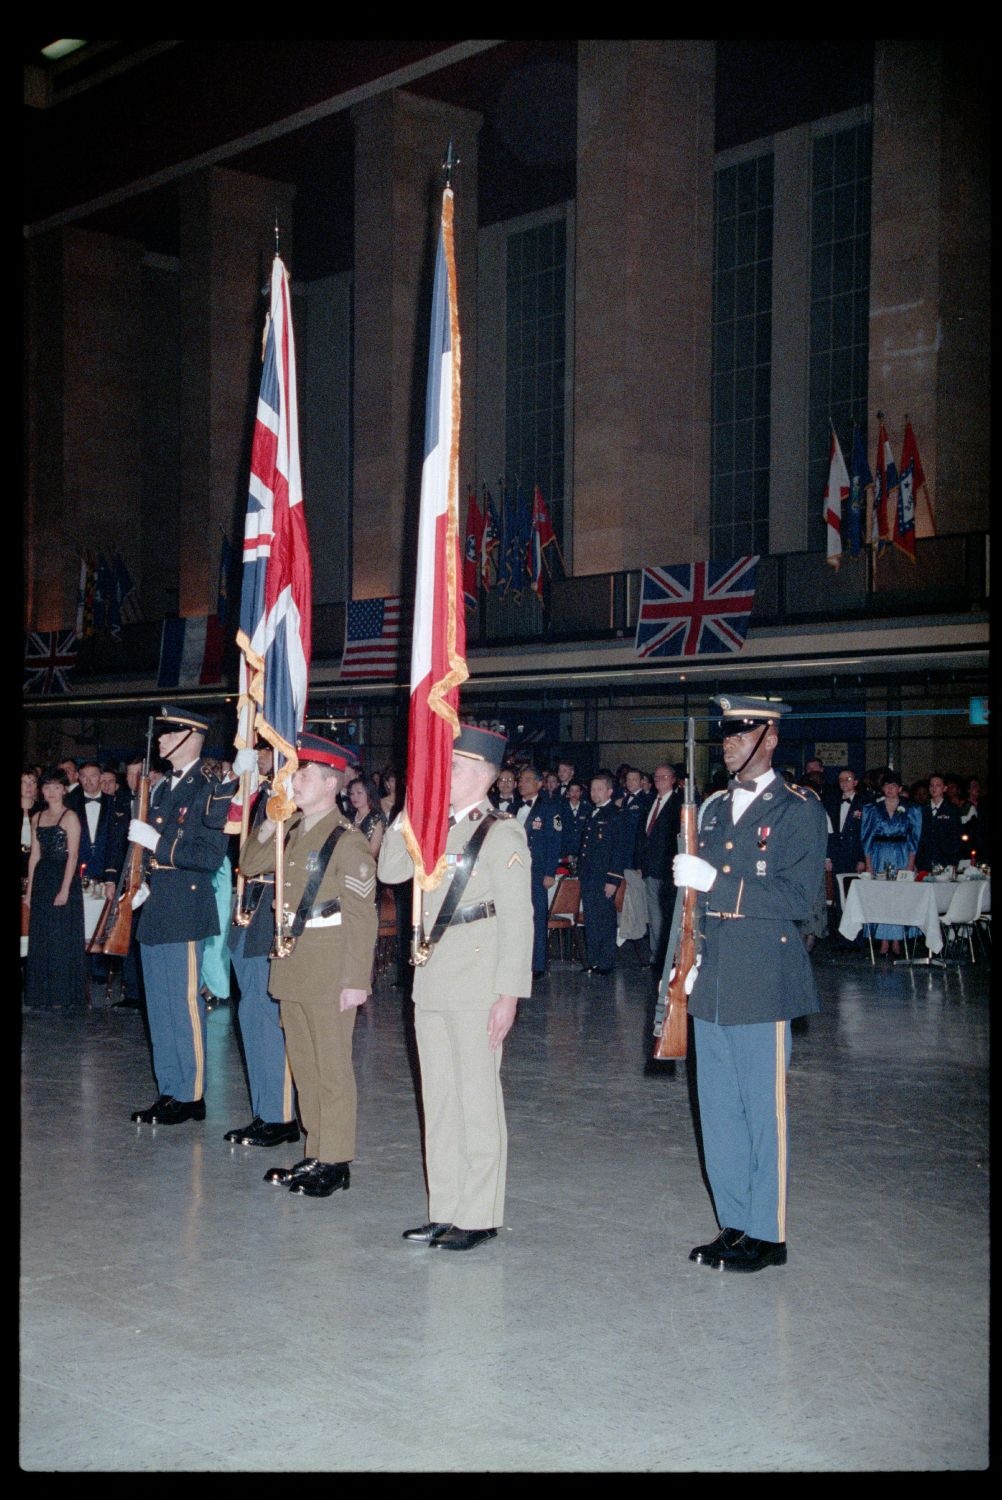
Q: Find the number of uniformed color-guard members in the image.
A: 5